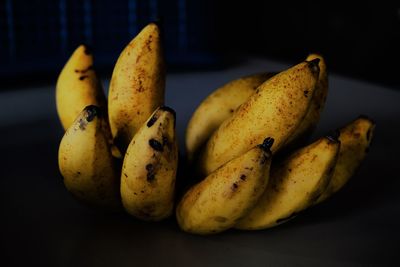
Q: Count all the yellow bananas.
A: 10